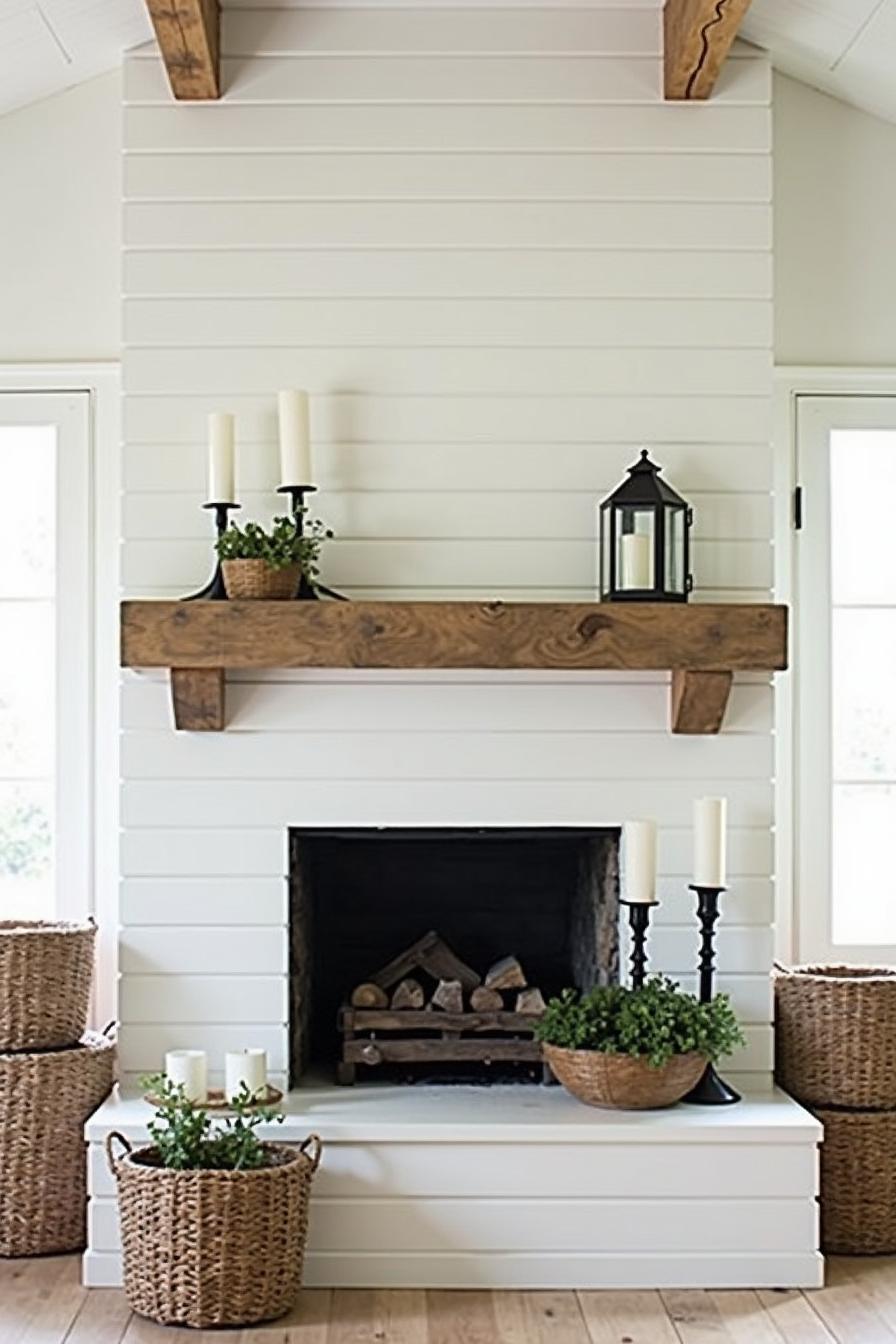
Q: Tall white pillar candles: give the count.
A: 4